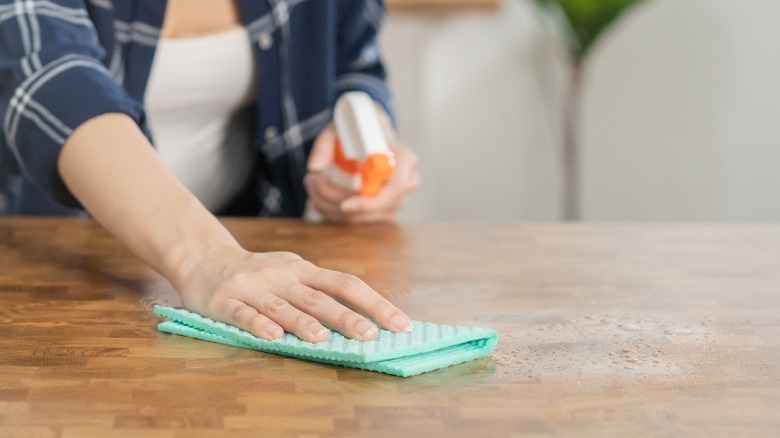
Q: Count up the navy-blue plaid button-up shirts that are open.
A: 1